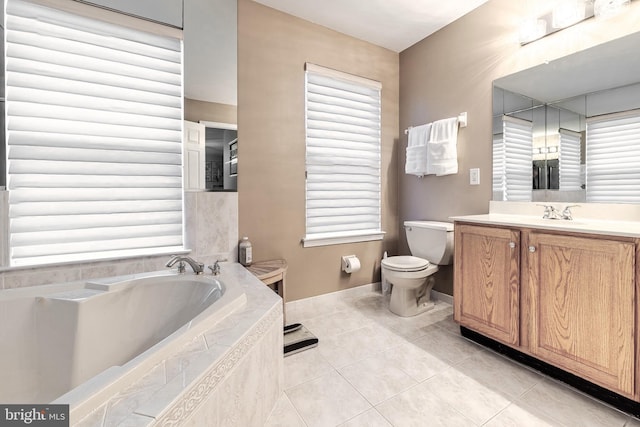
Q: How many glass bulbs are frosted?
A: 3